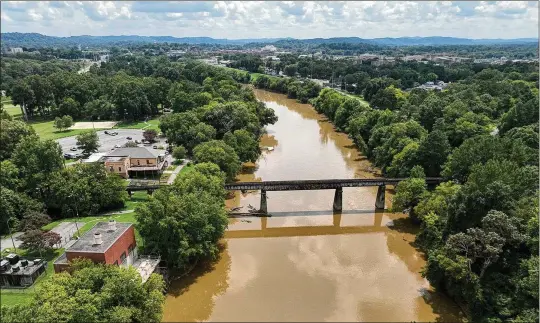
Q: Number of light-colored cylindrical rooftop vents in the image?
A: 2